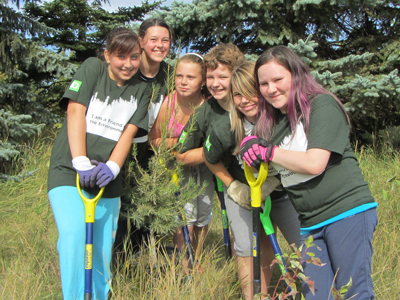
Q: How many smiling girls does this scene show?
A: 5